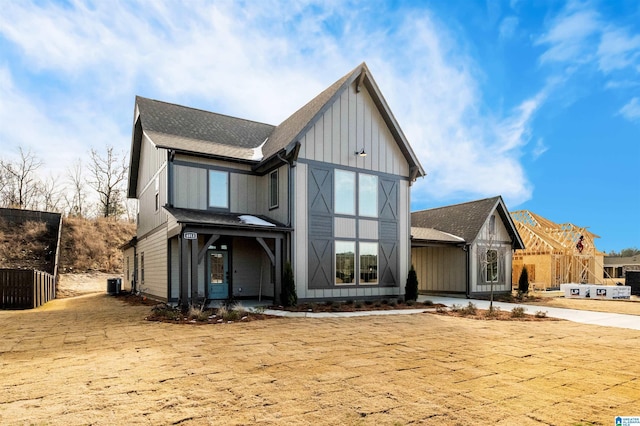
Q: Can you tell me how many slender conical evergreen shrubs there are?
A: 3